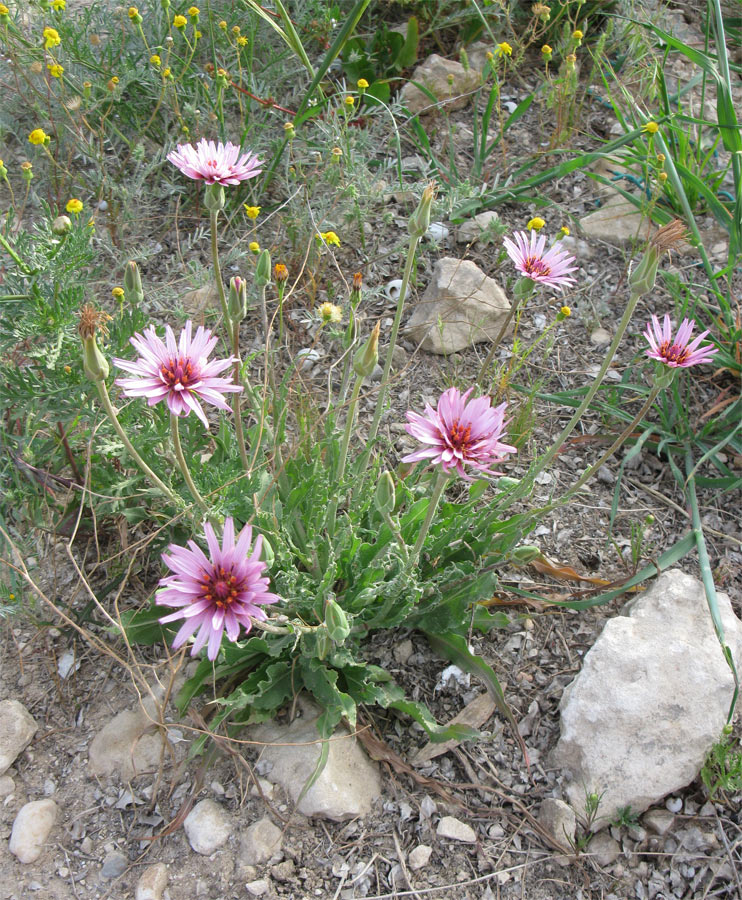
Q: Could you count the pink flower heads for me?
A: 6